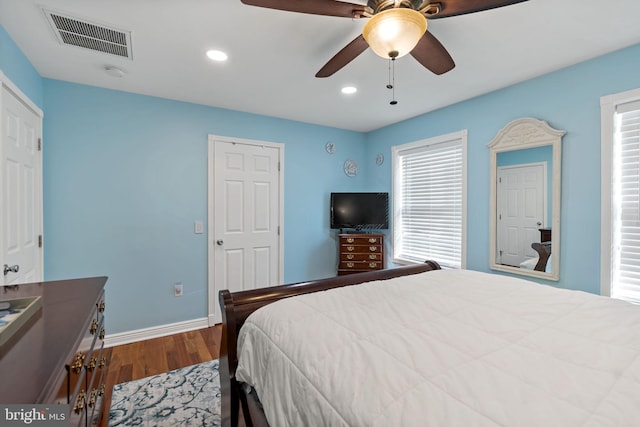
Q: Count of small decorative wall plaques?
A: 3